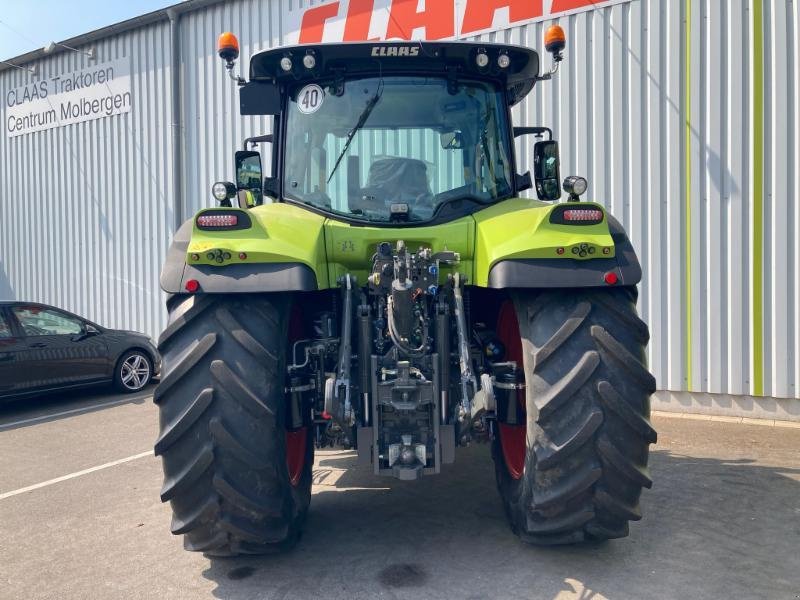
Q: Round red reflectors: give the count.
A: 2